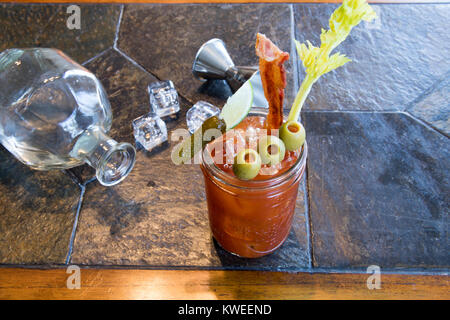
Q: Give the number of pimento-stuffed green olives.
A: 3